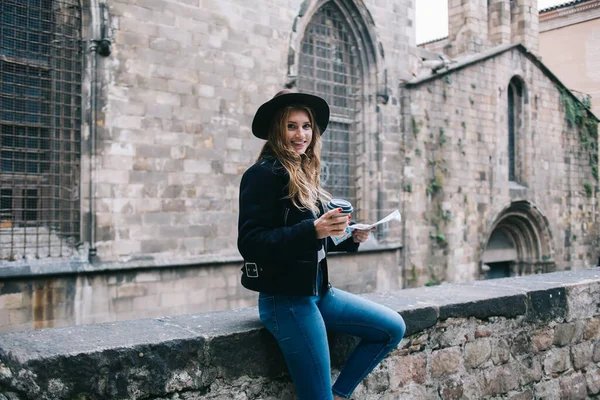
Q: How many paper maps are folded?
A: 1